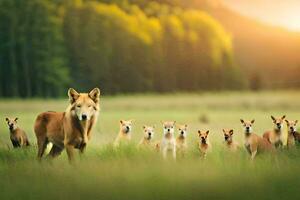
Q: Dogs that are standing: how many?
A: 11